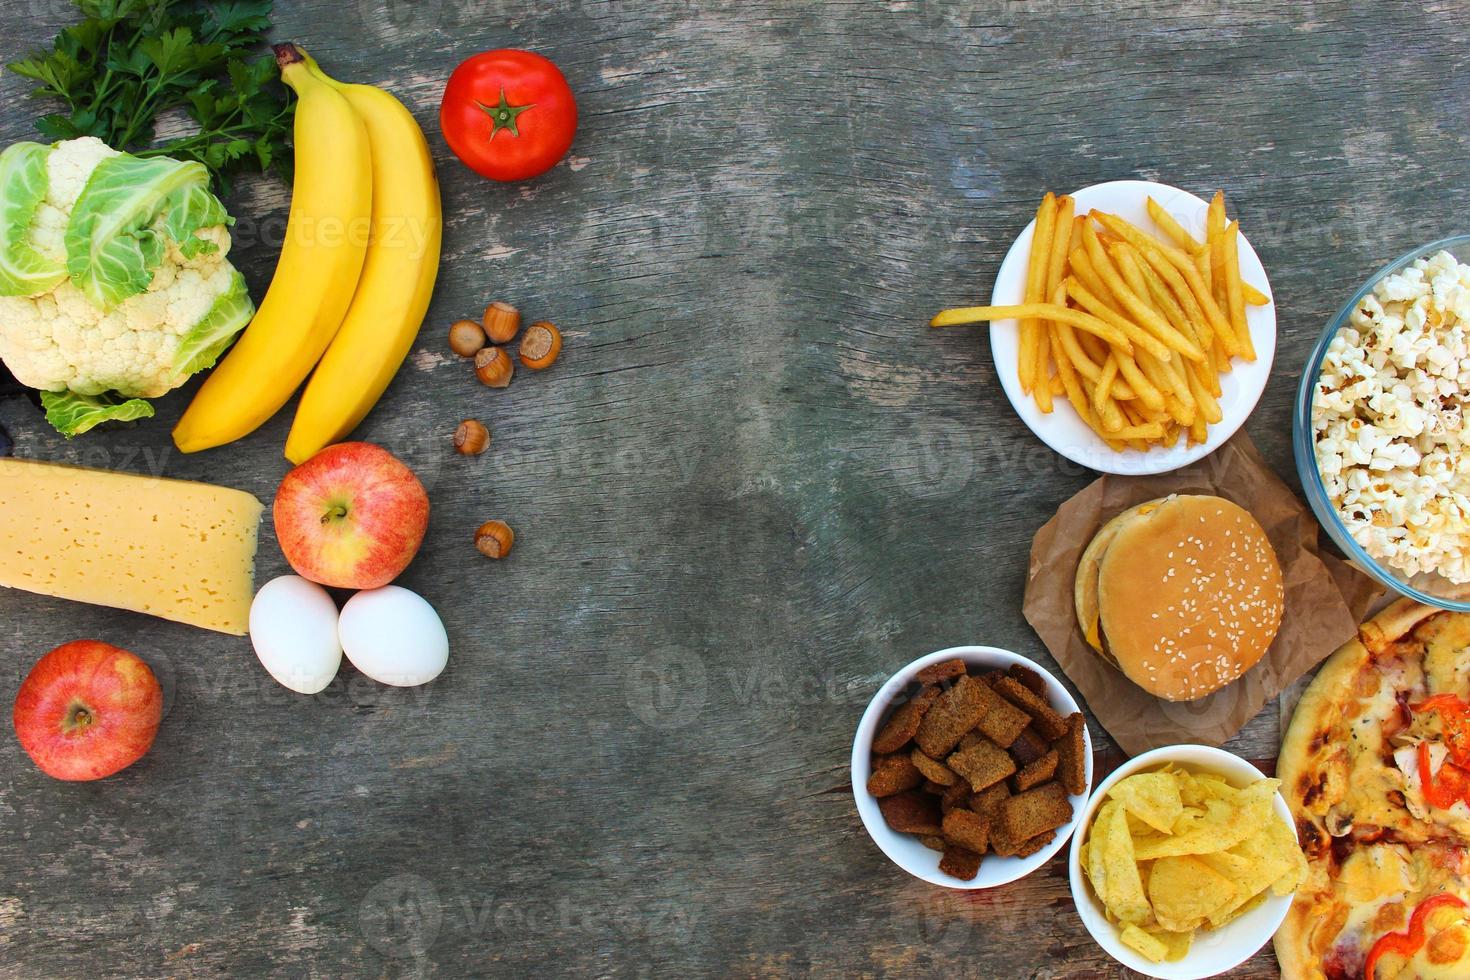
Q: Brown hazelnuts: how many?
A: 6